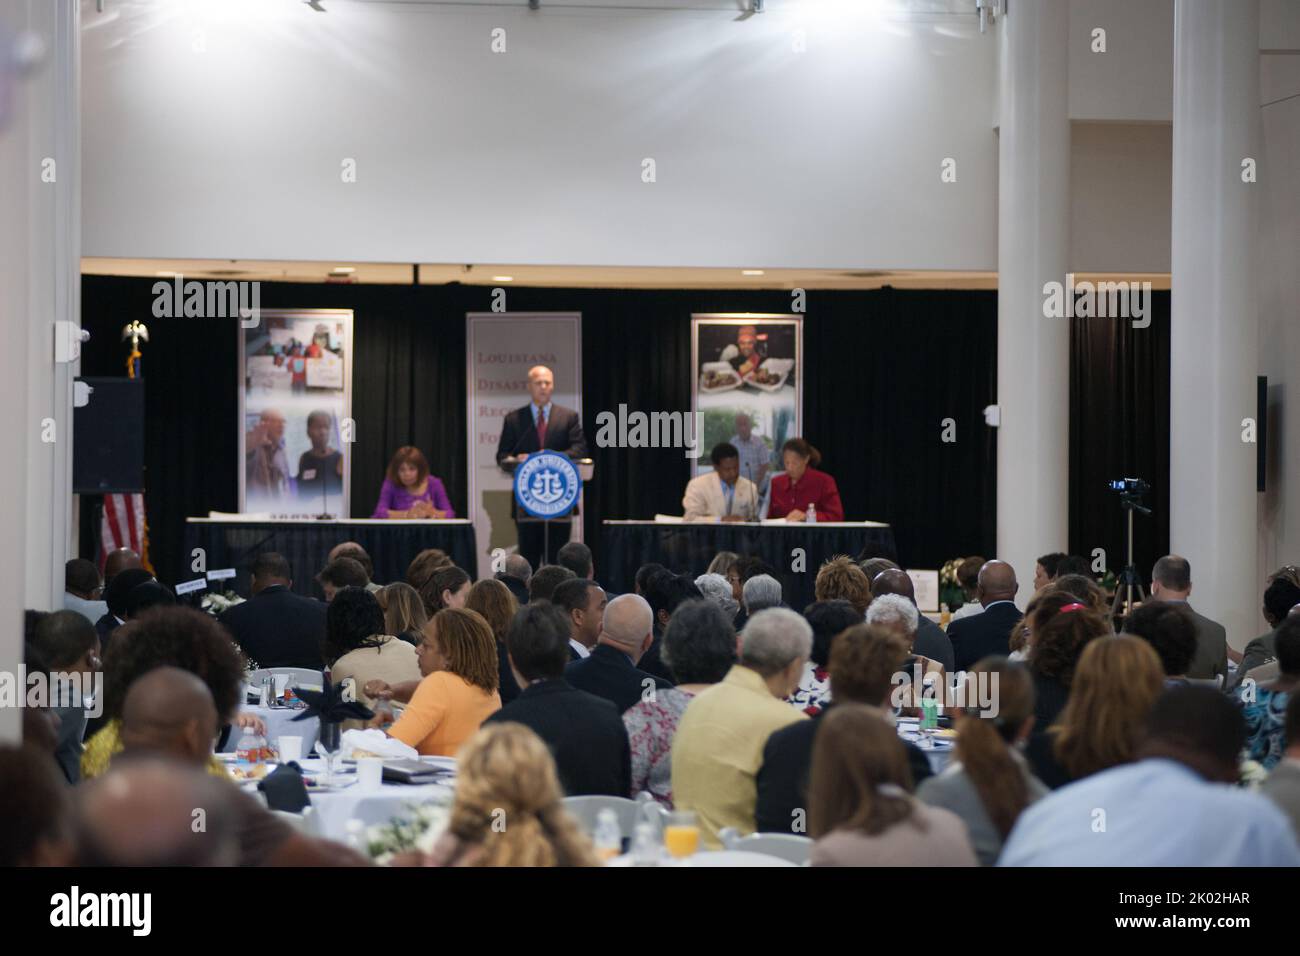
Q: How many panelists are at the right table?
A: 2